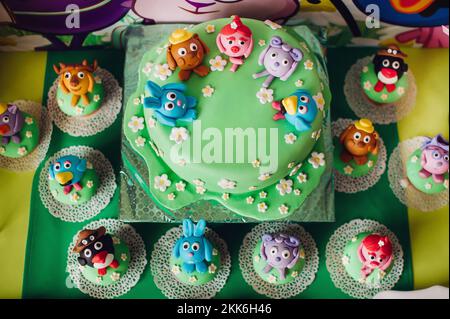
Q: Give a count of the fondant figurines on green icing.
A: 15